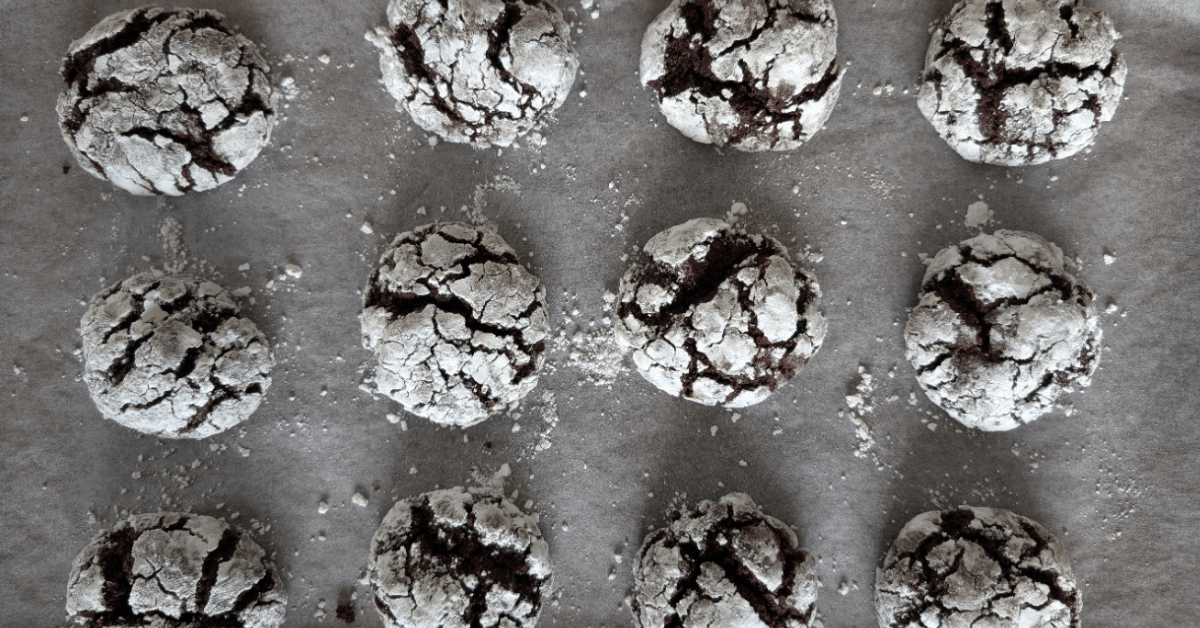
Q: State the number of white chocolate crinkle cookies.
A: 12